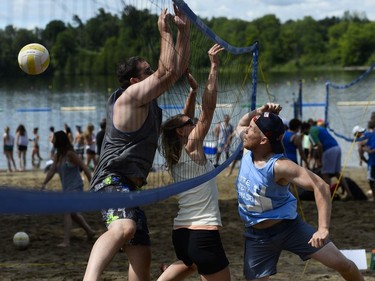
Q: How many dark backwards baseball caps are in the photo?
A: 1